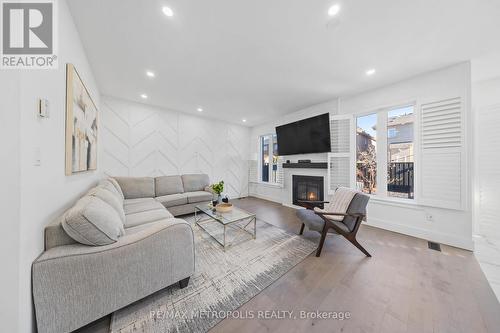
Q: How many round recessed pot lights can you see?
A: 7